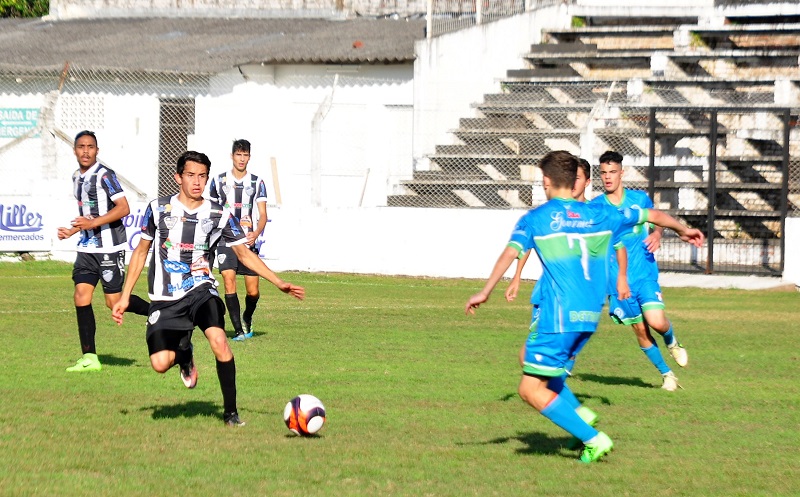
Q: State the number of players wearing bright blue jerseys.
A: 3